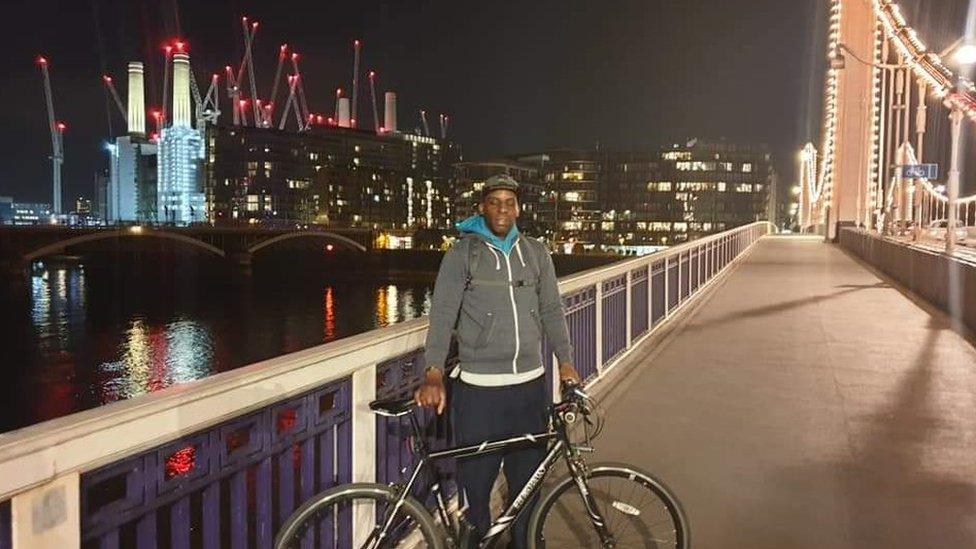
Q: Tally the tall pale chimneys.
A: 4